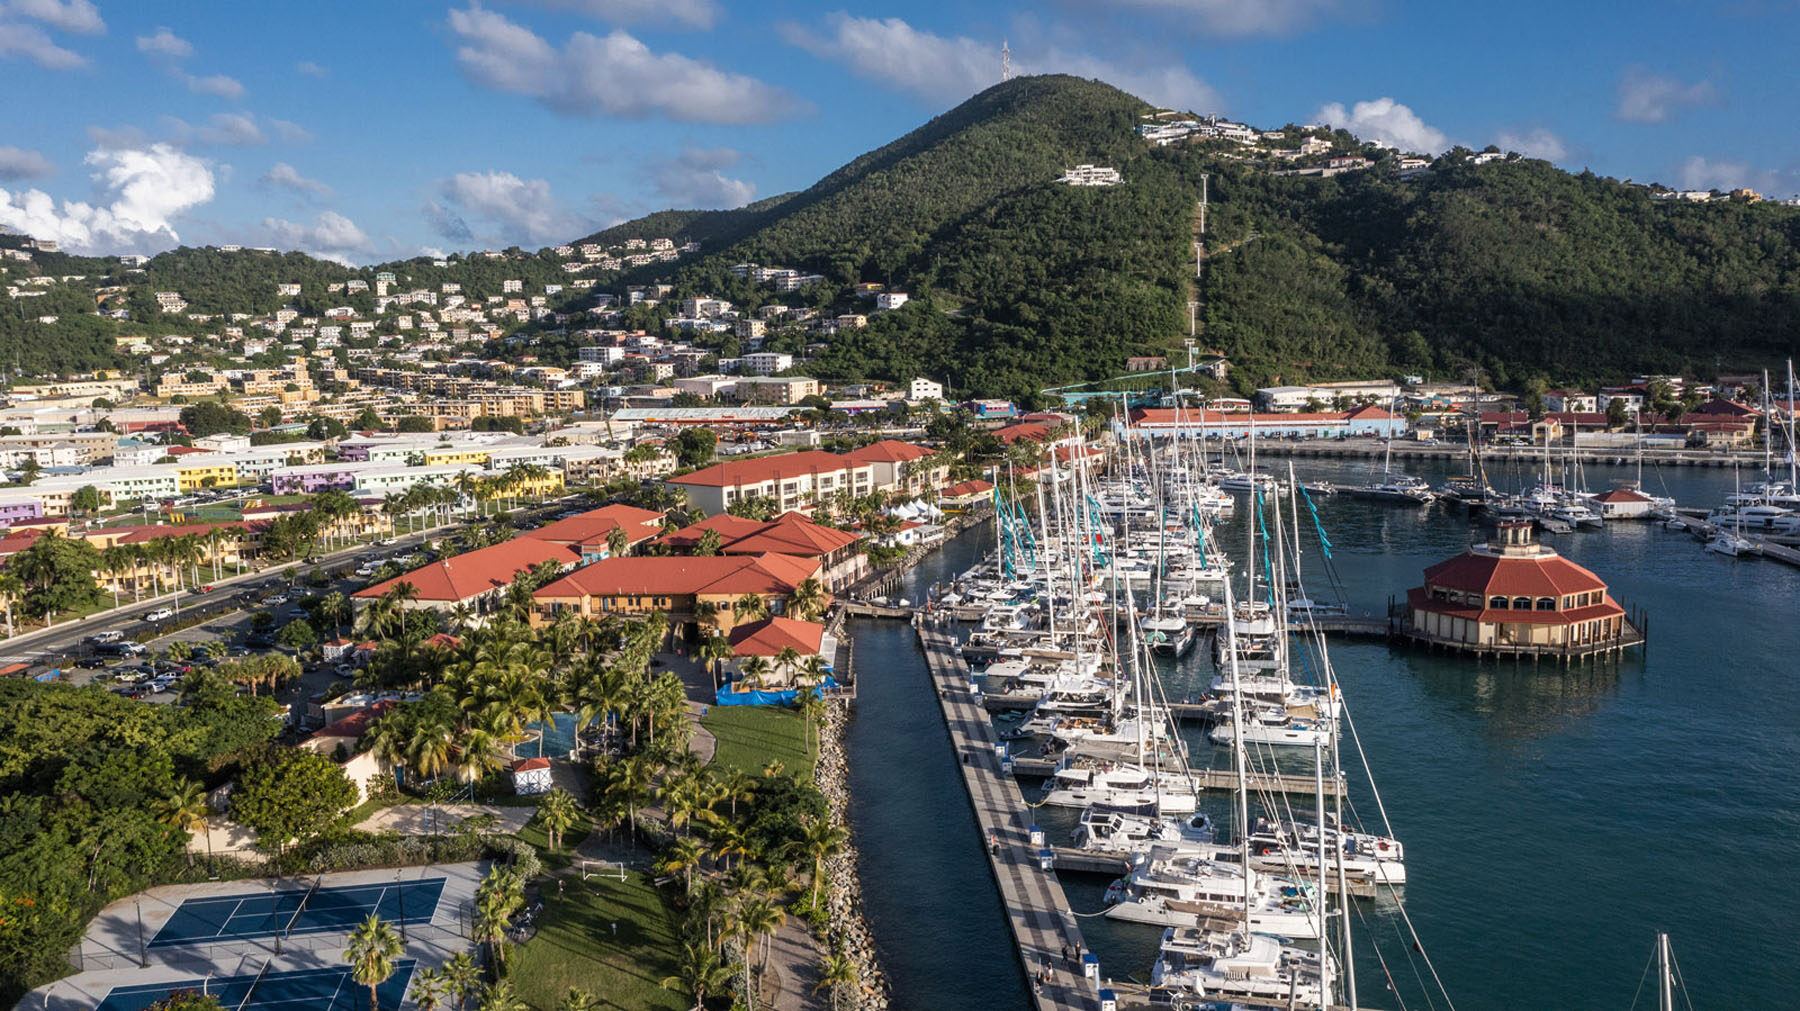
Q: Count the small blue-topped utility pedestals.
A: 10